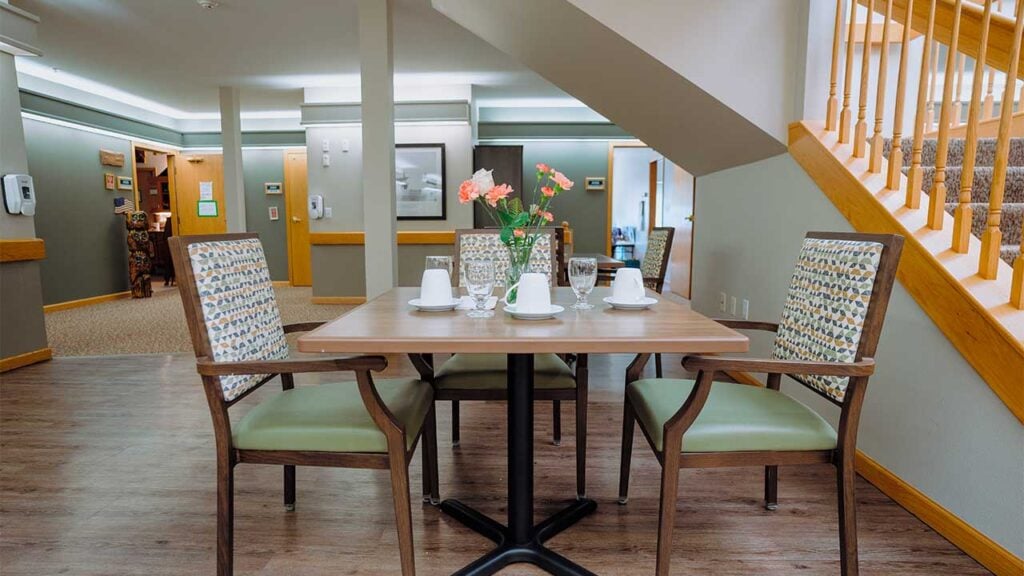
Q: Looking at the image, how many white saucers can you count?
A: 3